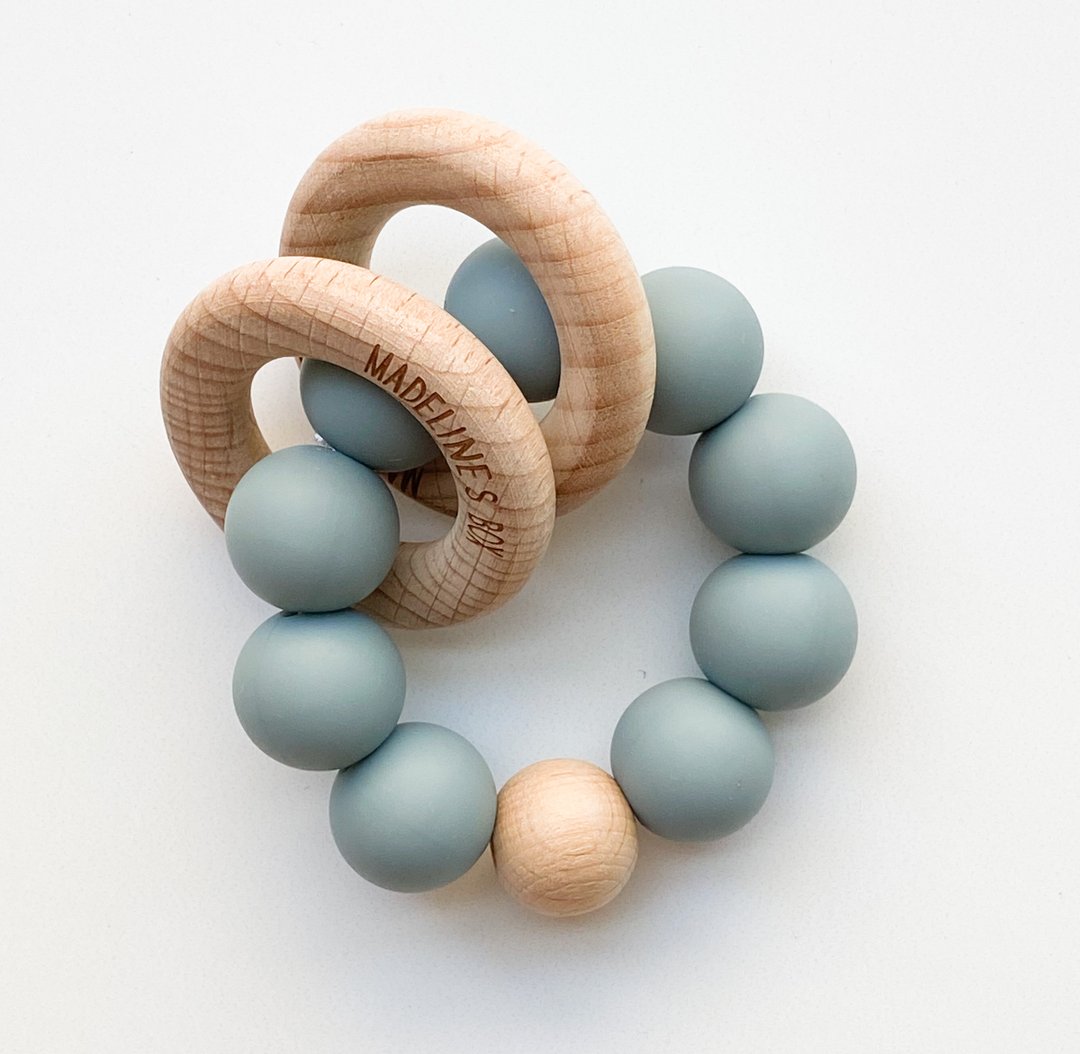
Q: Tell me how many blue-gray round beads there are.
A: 9